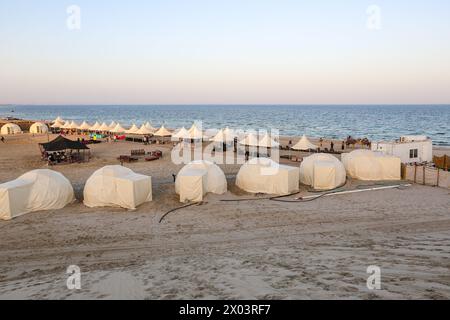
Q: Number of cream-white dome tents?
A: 8